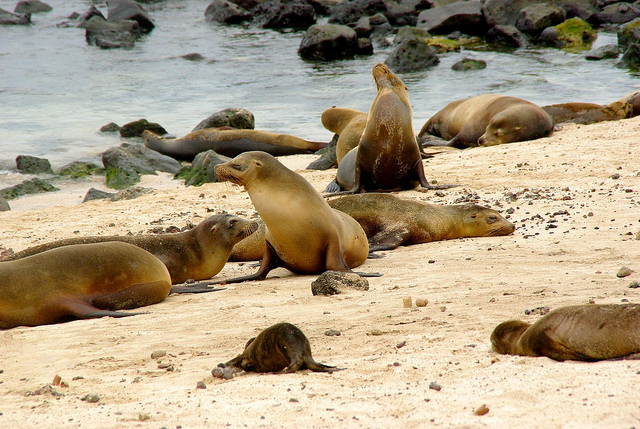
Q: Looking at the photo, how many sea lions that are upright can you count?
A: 2